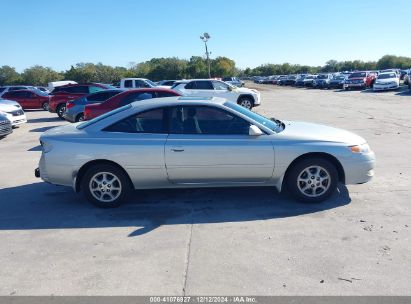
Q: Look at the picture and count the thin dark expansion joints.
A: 1